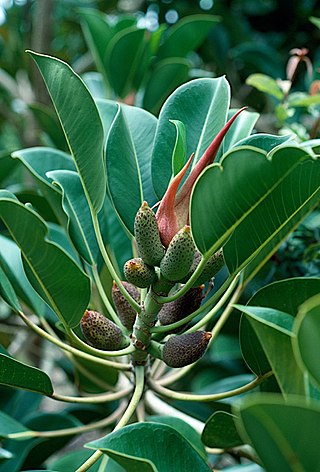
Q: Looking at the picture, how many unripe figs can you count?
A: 4